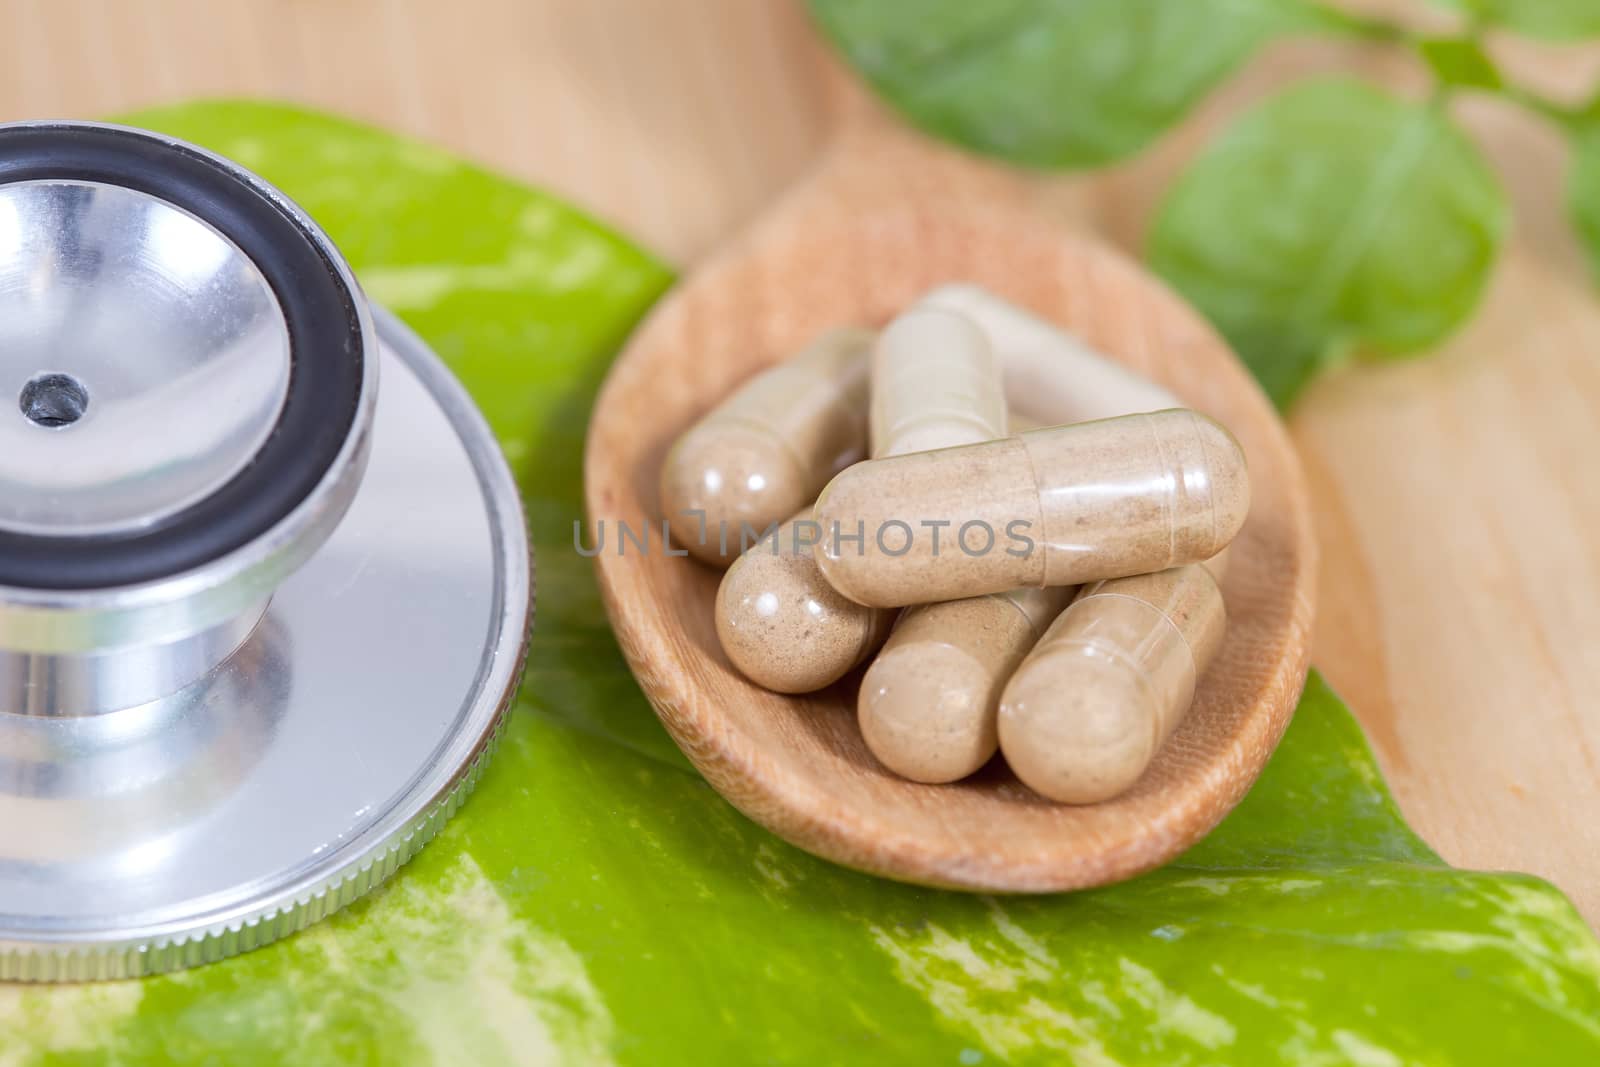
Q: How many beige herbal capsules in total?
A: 7